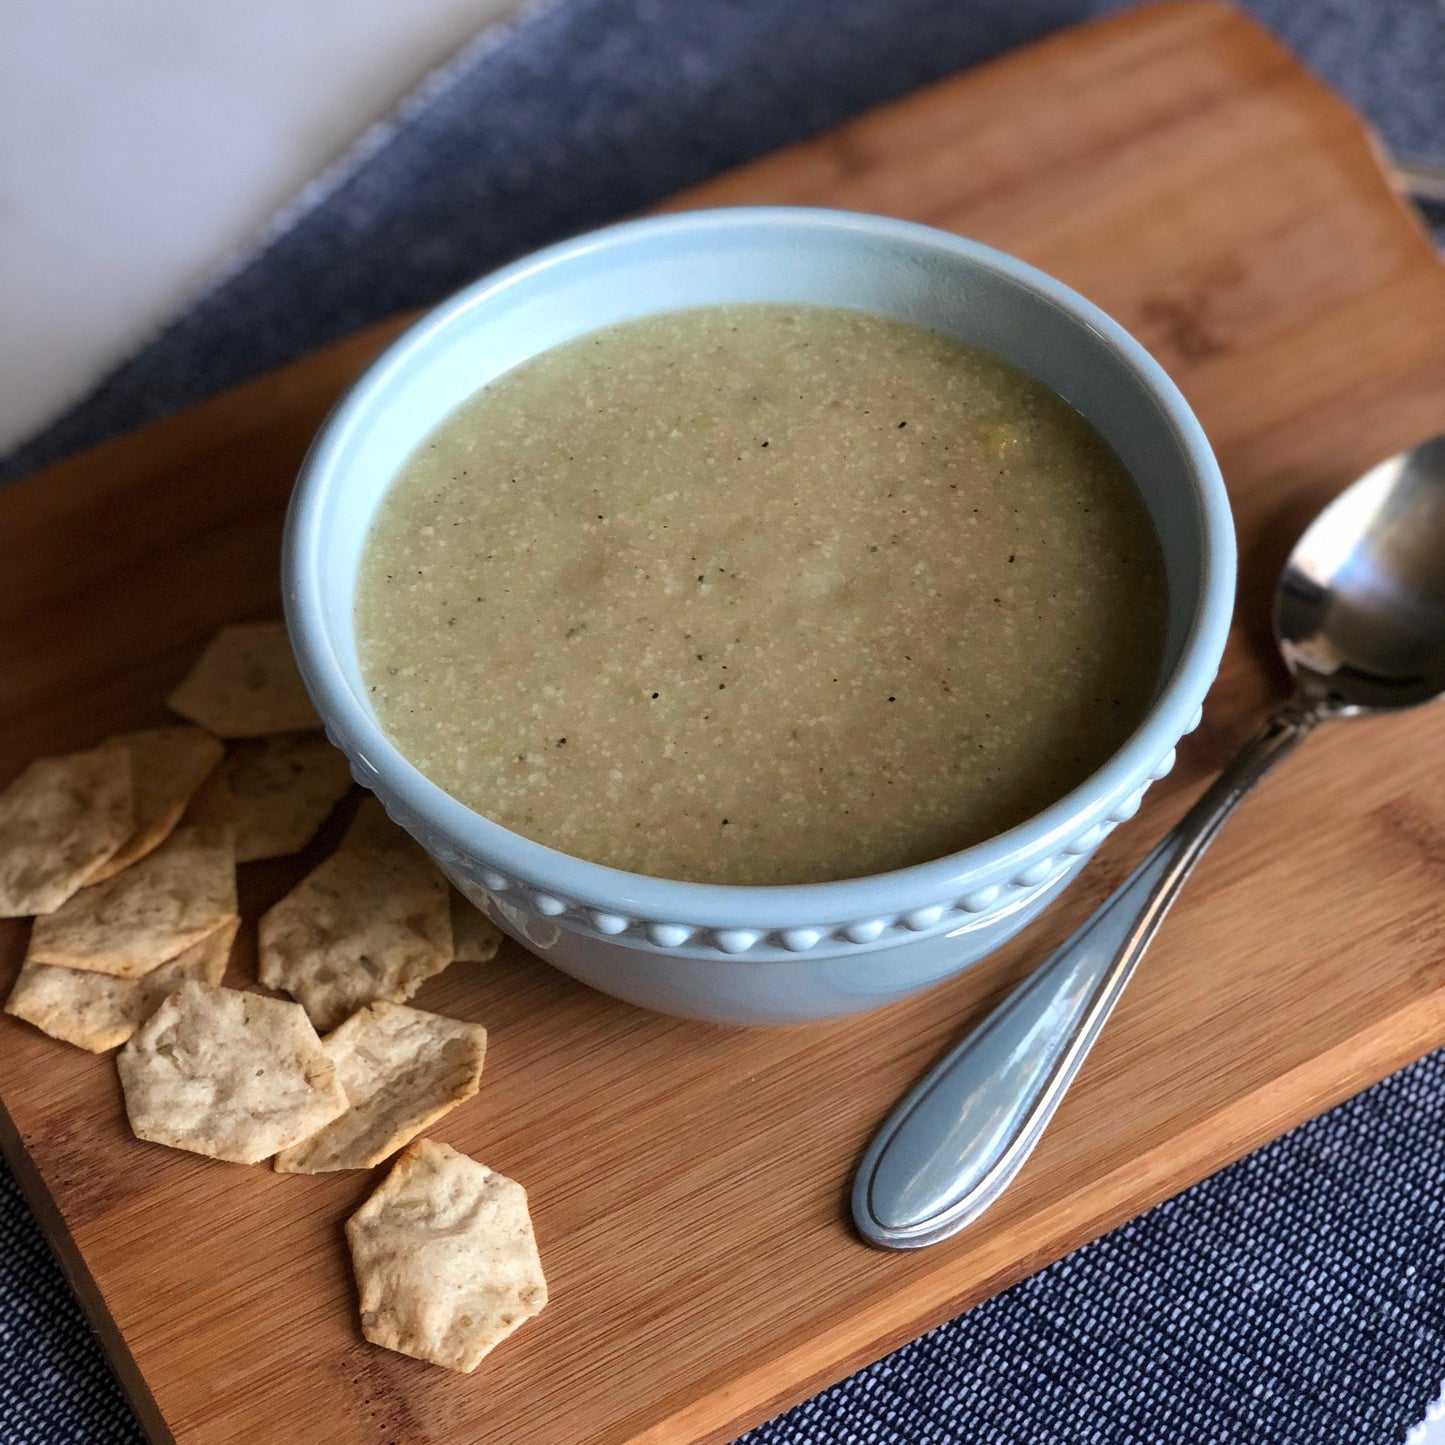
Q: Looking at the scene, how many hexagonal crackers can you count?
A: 11